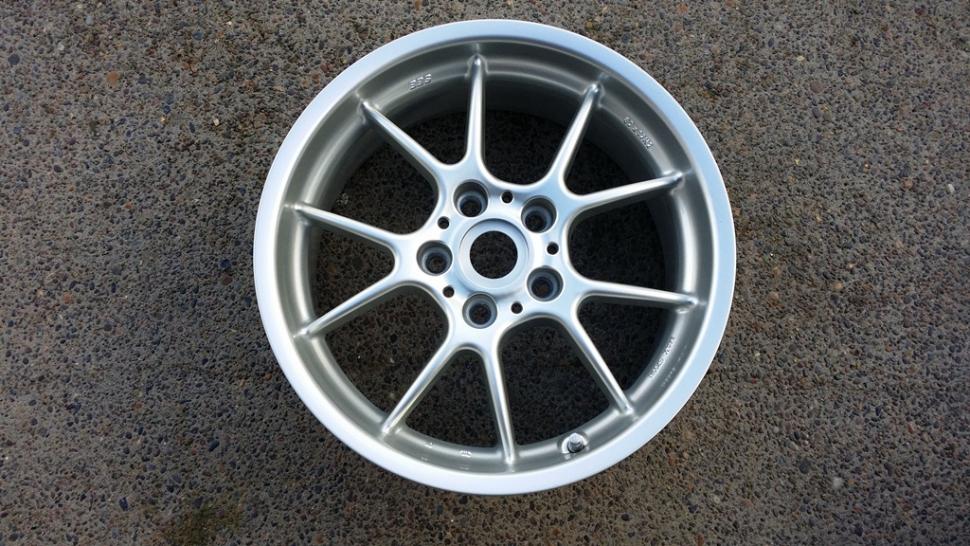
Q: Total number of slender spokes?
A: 10